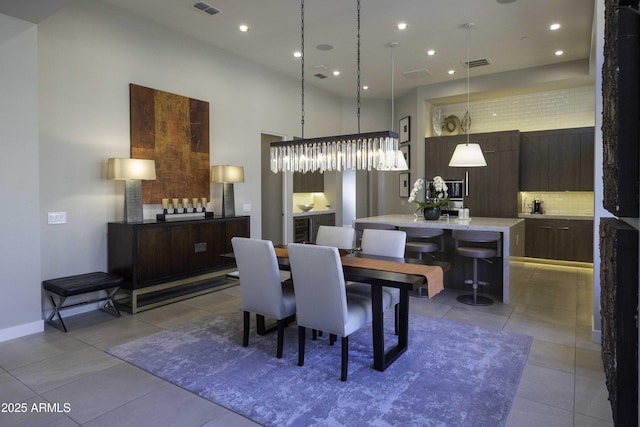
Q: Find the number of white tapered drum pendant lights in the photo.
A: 2